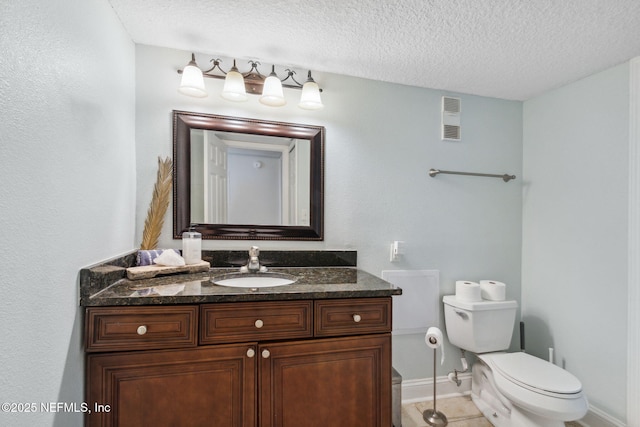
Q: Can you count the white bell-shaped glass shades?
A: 4